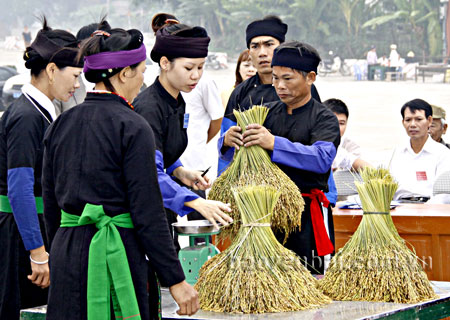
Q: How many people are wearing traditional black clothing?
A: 5